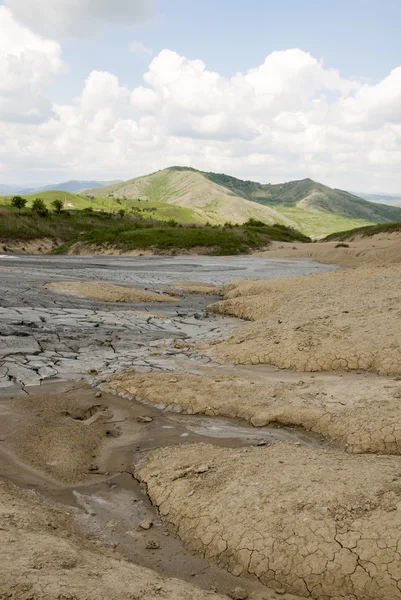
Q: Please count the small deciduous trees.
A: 3